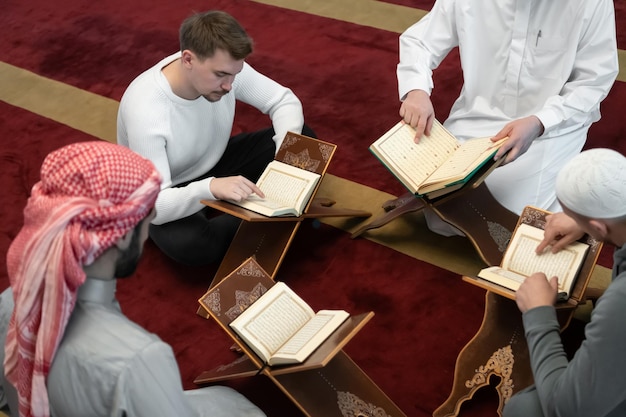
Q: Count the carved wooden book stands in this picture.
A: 4